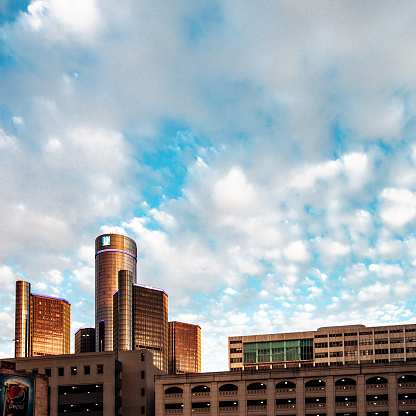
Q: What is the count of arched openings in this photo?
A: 9